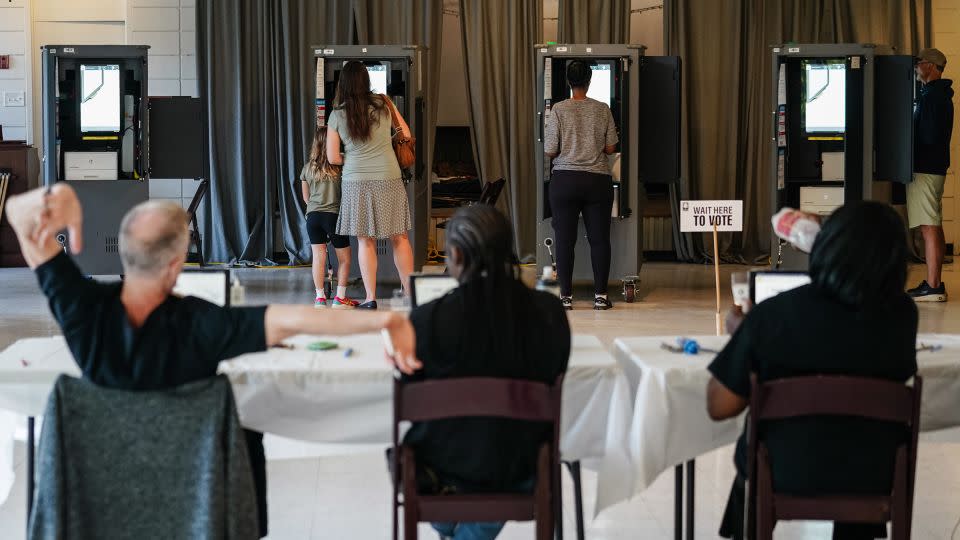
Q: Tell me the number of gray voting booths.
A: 4